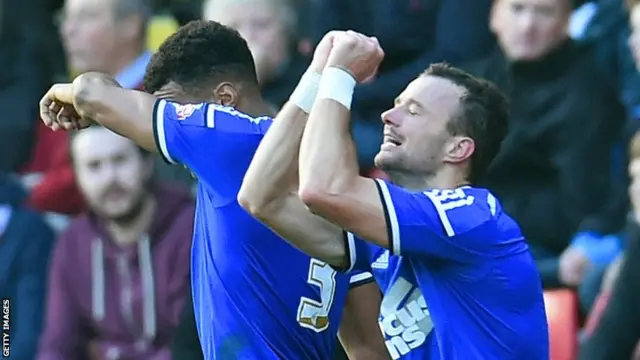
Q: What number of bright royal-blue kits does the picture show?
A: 2